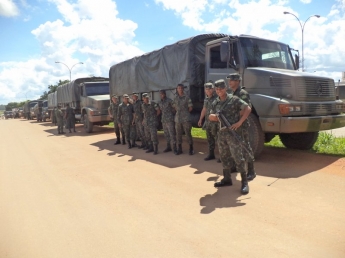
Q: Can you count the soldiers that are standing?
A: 11